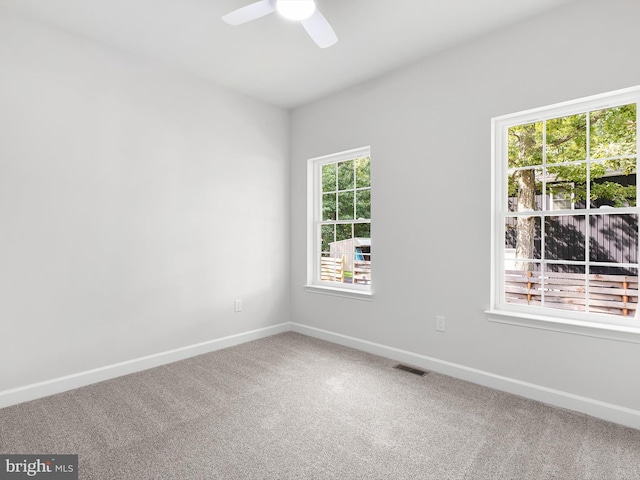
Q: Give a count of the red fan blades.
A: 0